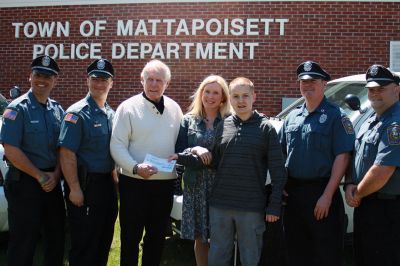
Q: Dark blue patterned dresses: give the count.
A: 1